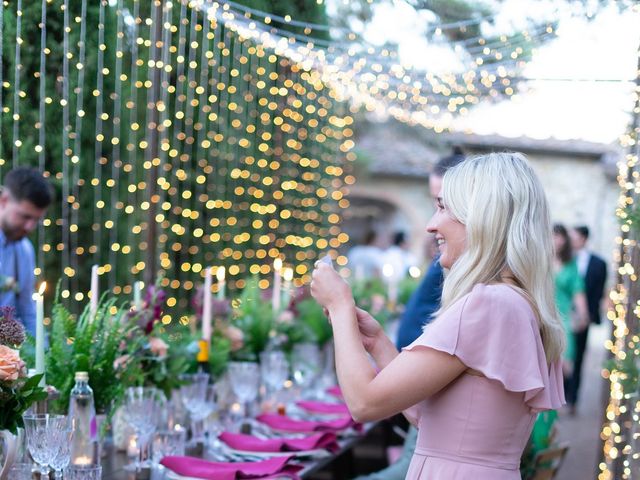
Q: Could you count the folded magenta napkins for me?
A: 5